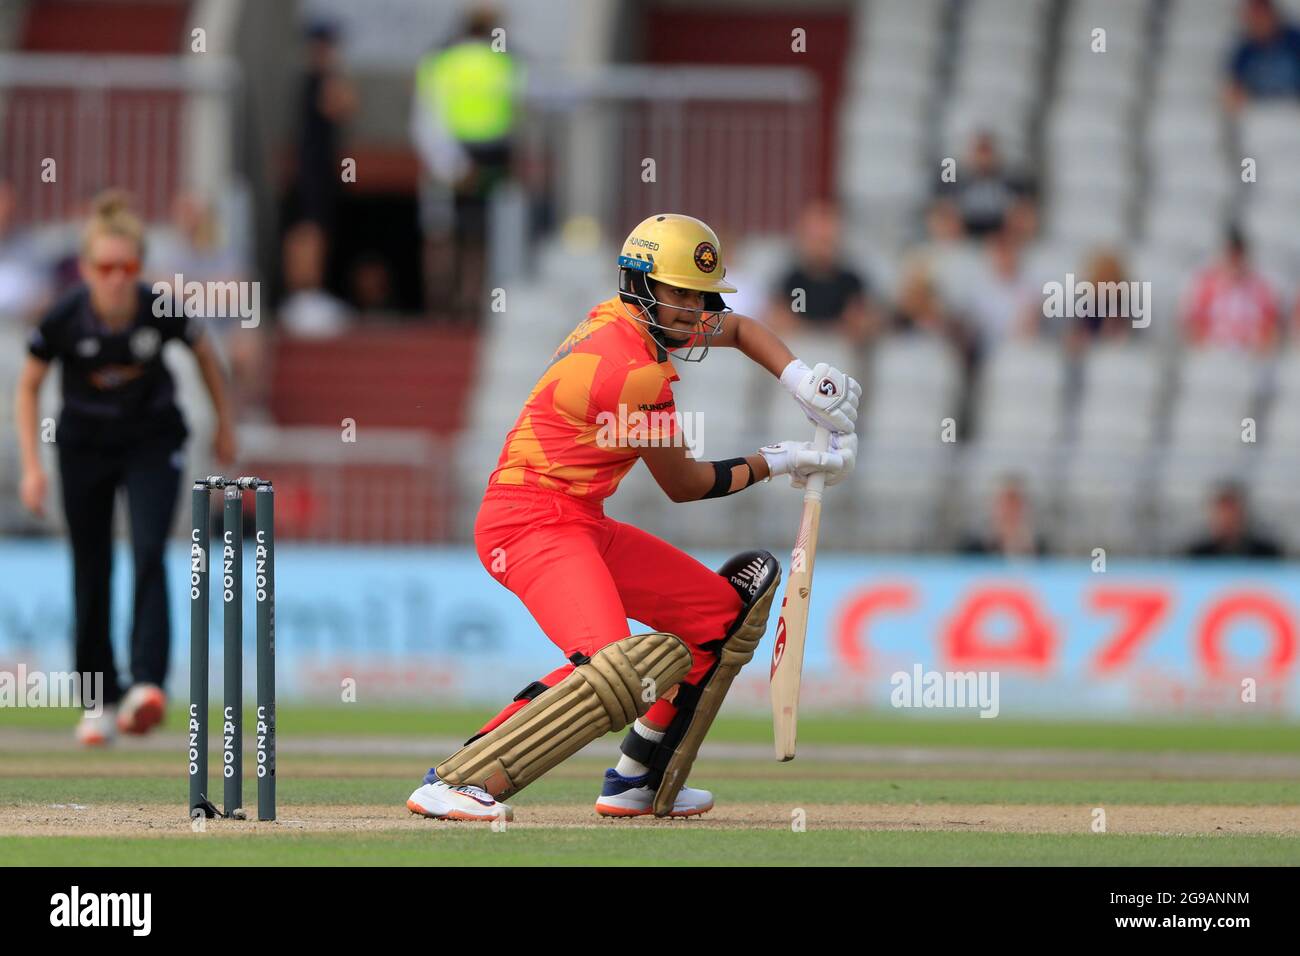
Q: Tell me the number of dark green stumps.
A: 3